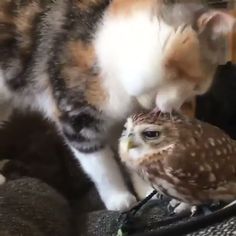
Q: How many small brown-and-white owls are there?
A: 1